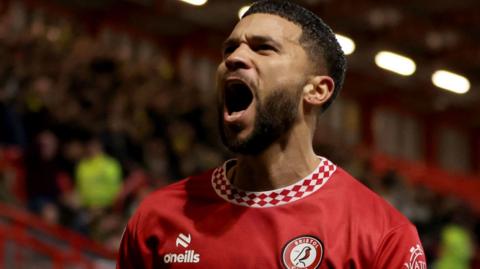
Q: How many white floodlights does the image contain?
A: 5